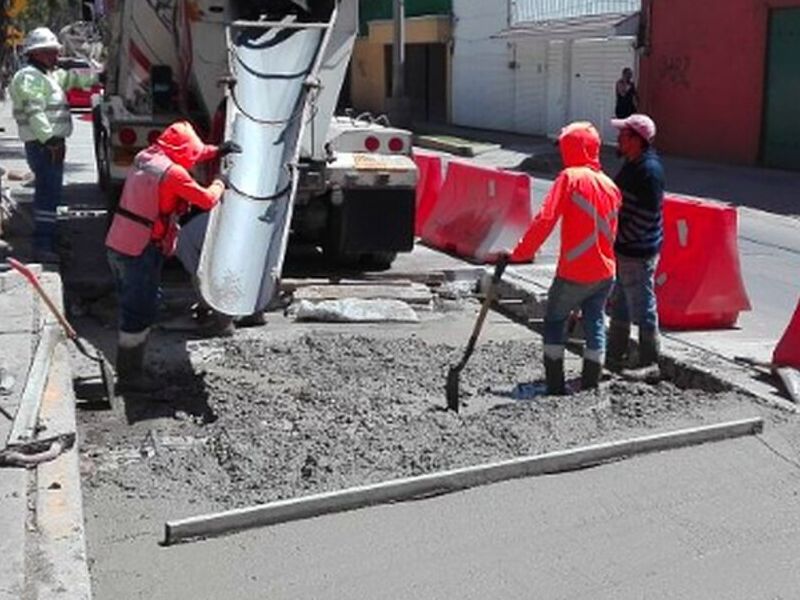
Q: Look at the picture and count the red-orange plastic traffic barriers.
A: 4